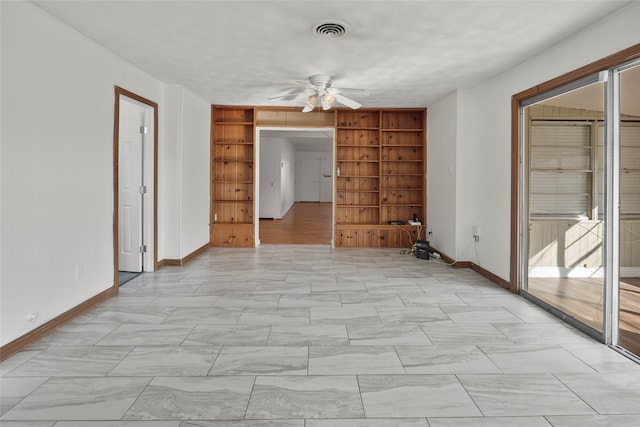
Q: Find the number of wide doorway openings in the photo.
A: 1